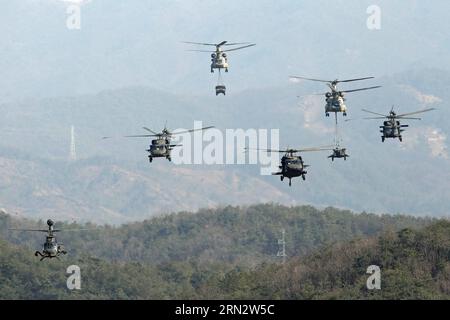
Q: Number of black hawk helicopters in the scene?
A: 3